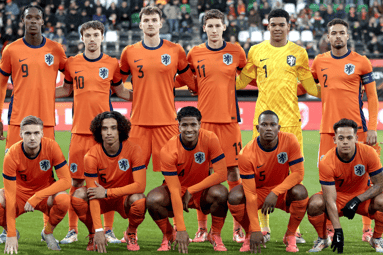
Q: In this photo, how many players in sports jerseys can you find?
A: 11